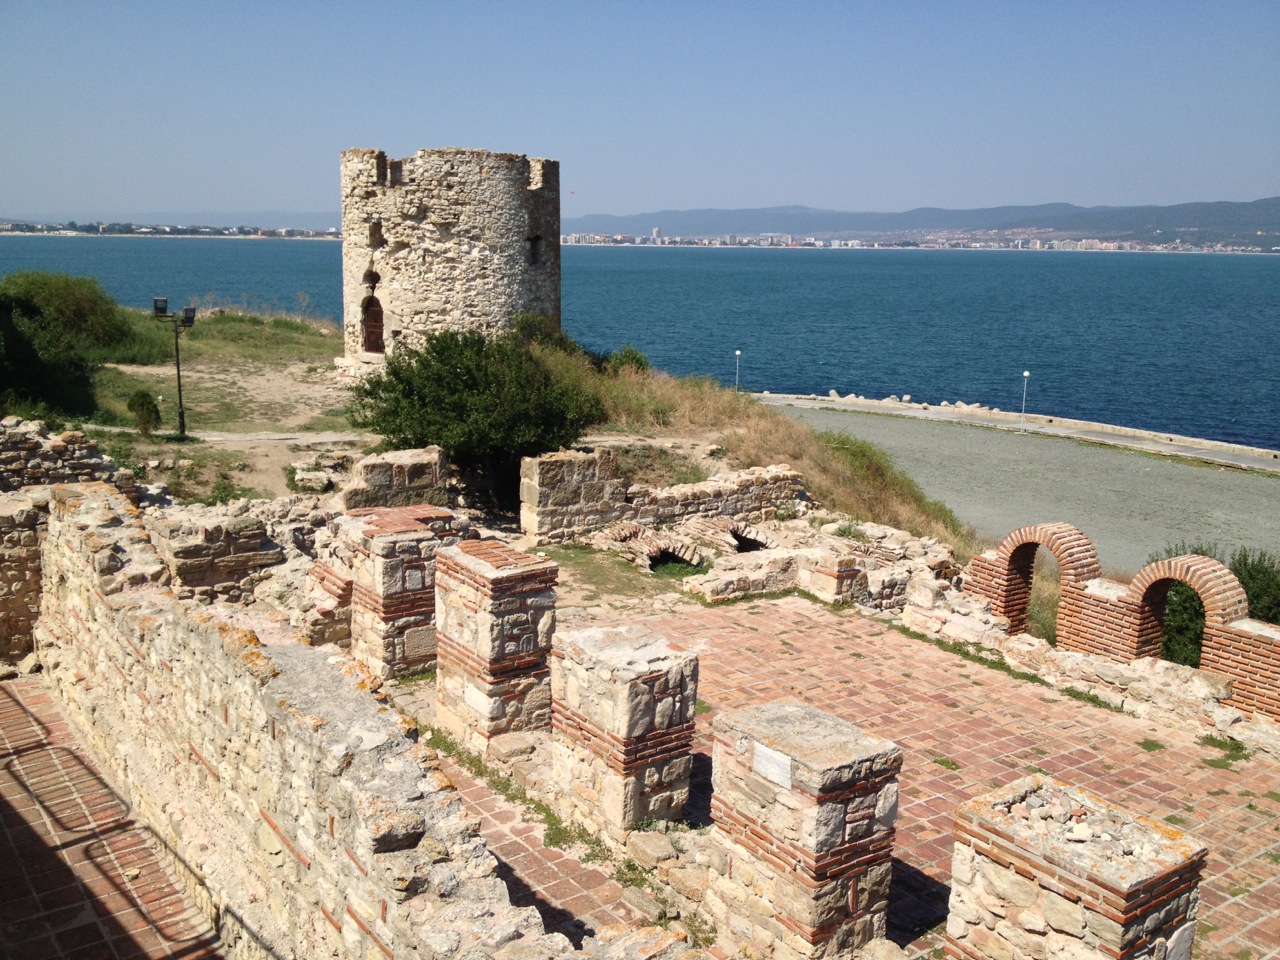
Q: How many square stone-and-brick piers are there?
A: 5